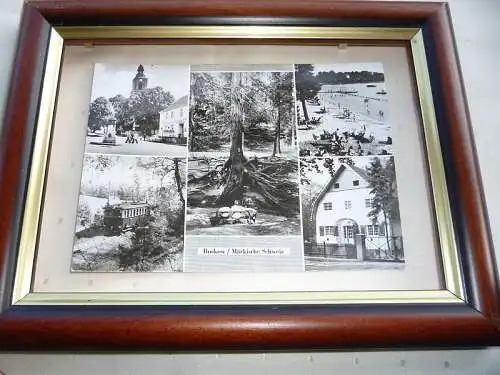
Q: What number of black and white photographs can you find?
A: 5